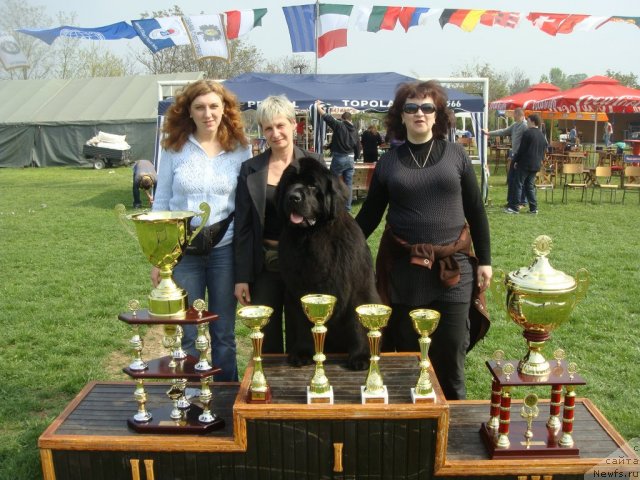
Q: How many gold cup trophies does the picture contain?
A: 6